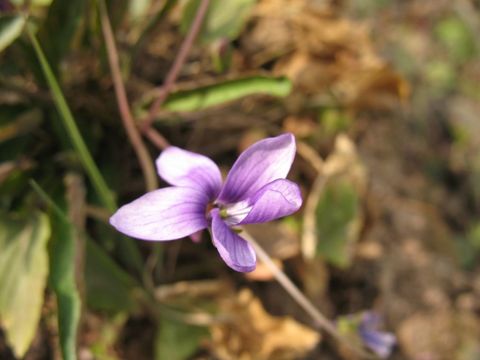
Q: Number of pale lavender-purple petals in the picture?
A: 5